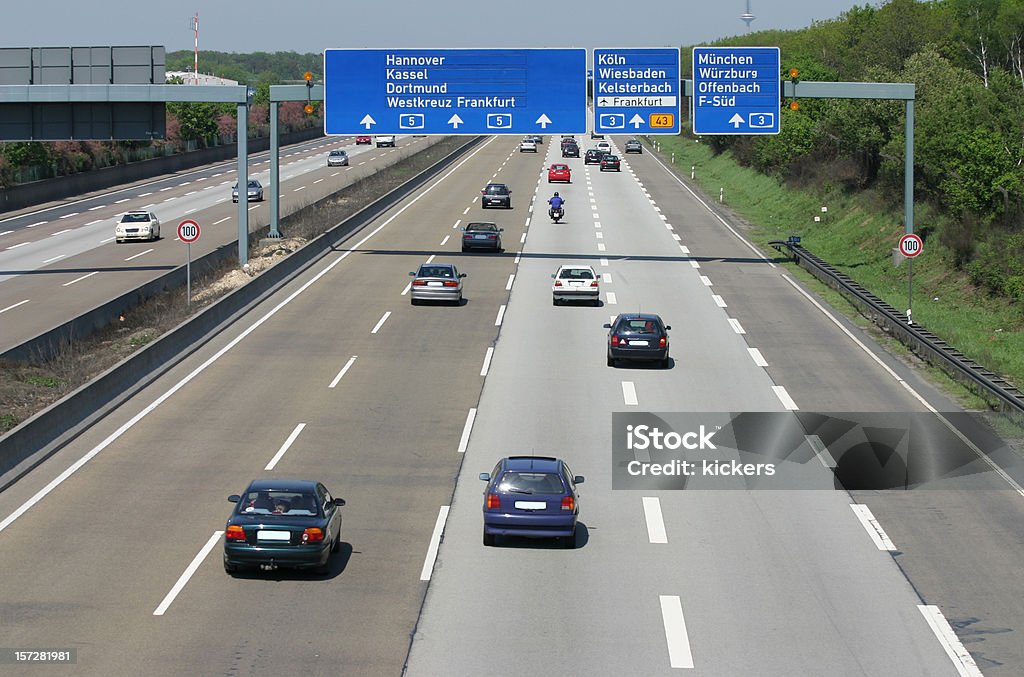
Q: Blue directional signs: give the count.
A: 3